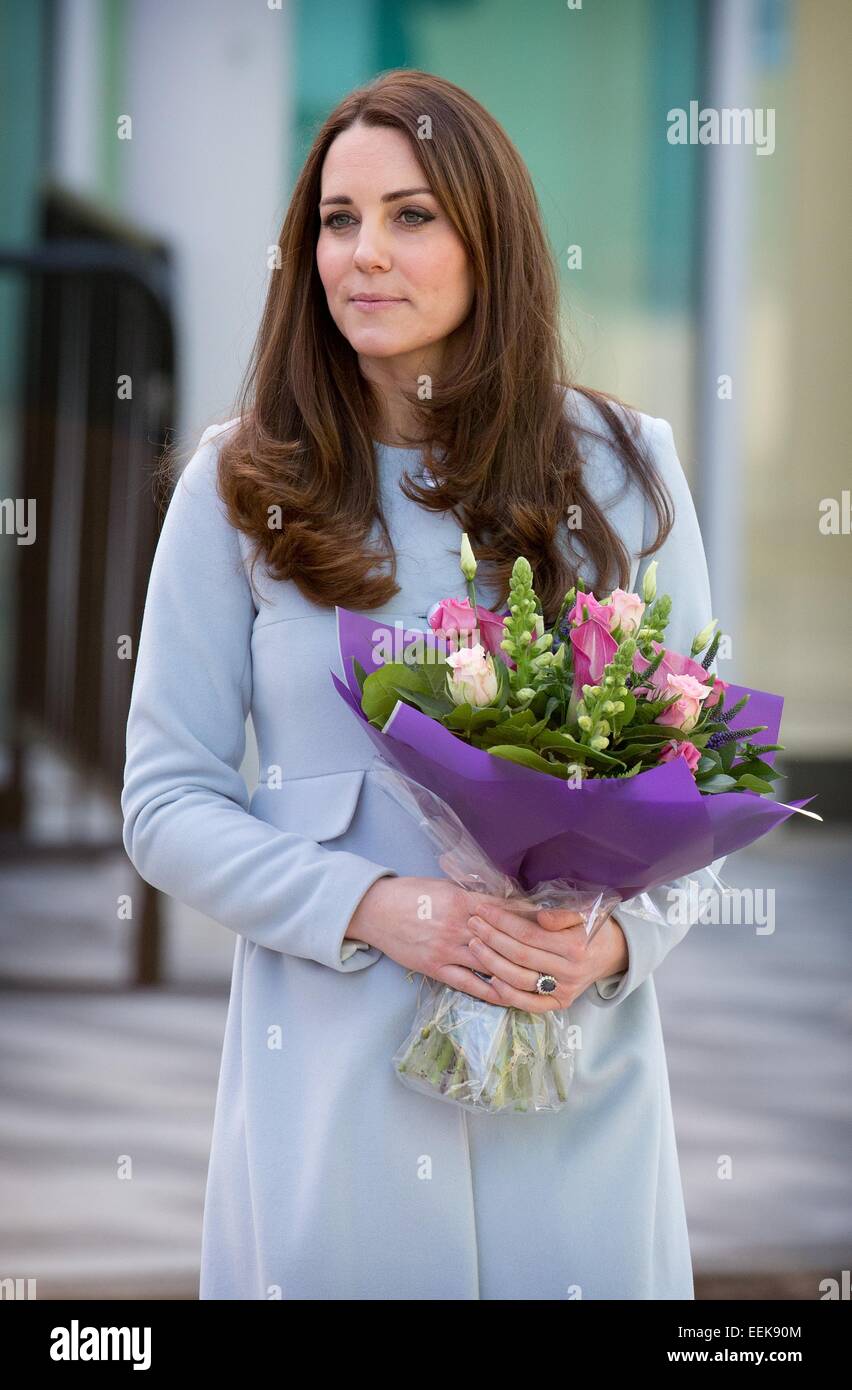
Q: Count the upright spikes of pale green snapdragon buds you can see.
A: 3